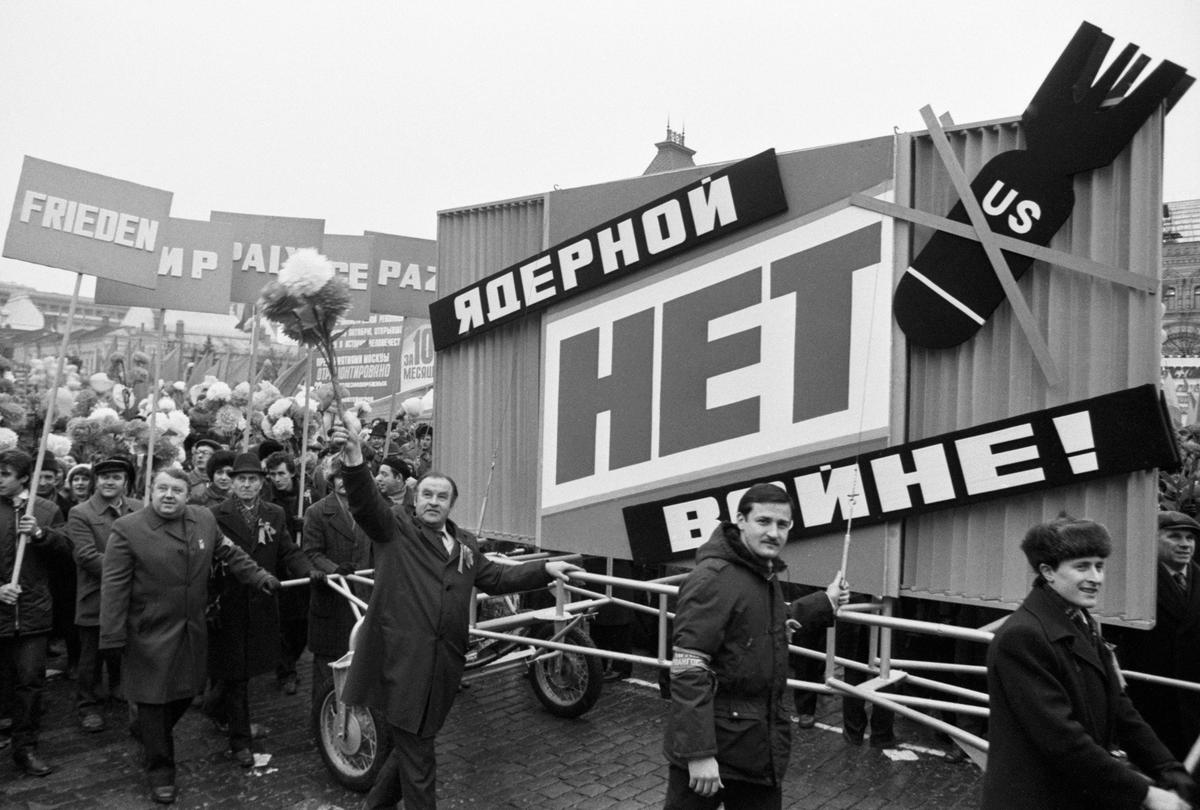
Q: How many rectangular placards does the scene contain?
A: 5